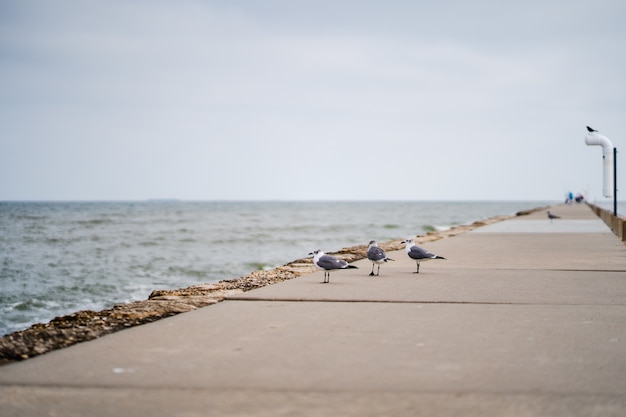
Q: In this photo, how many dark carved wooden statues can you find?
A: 0